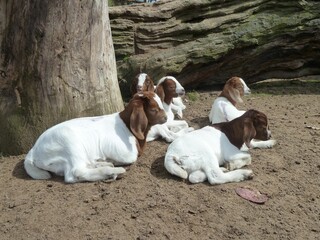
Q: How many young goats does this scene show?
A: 5